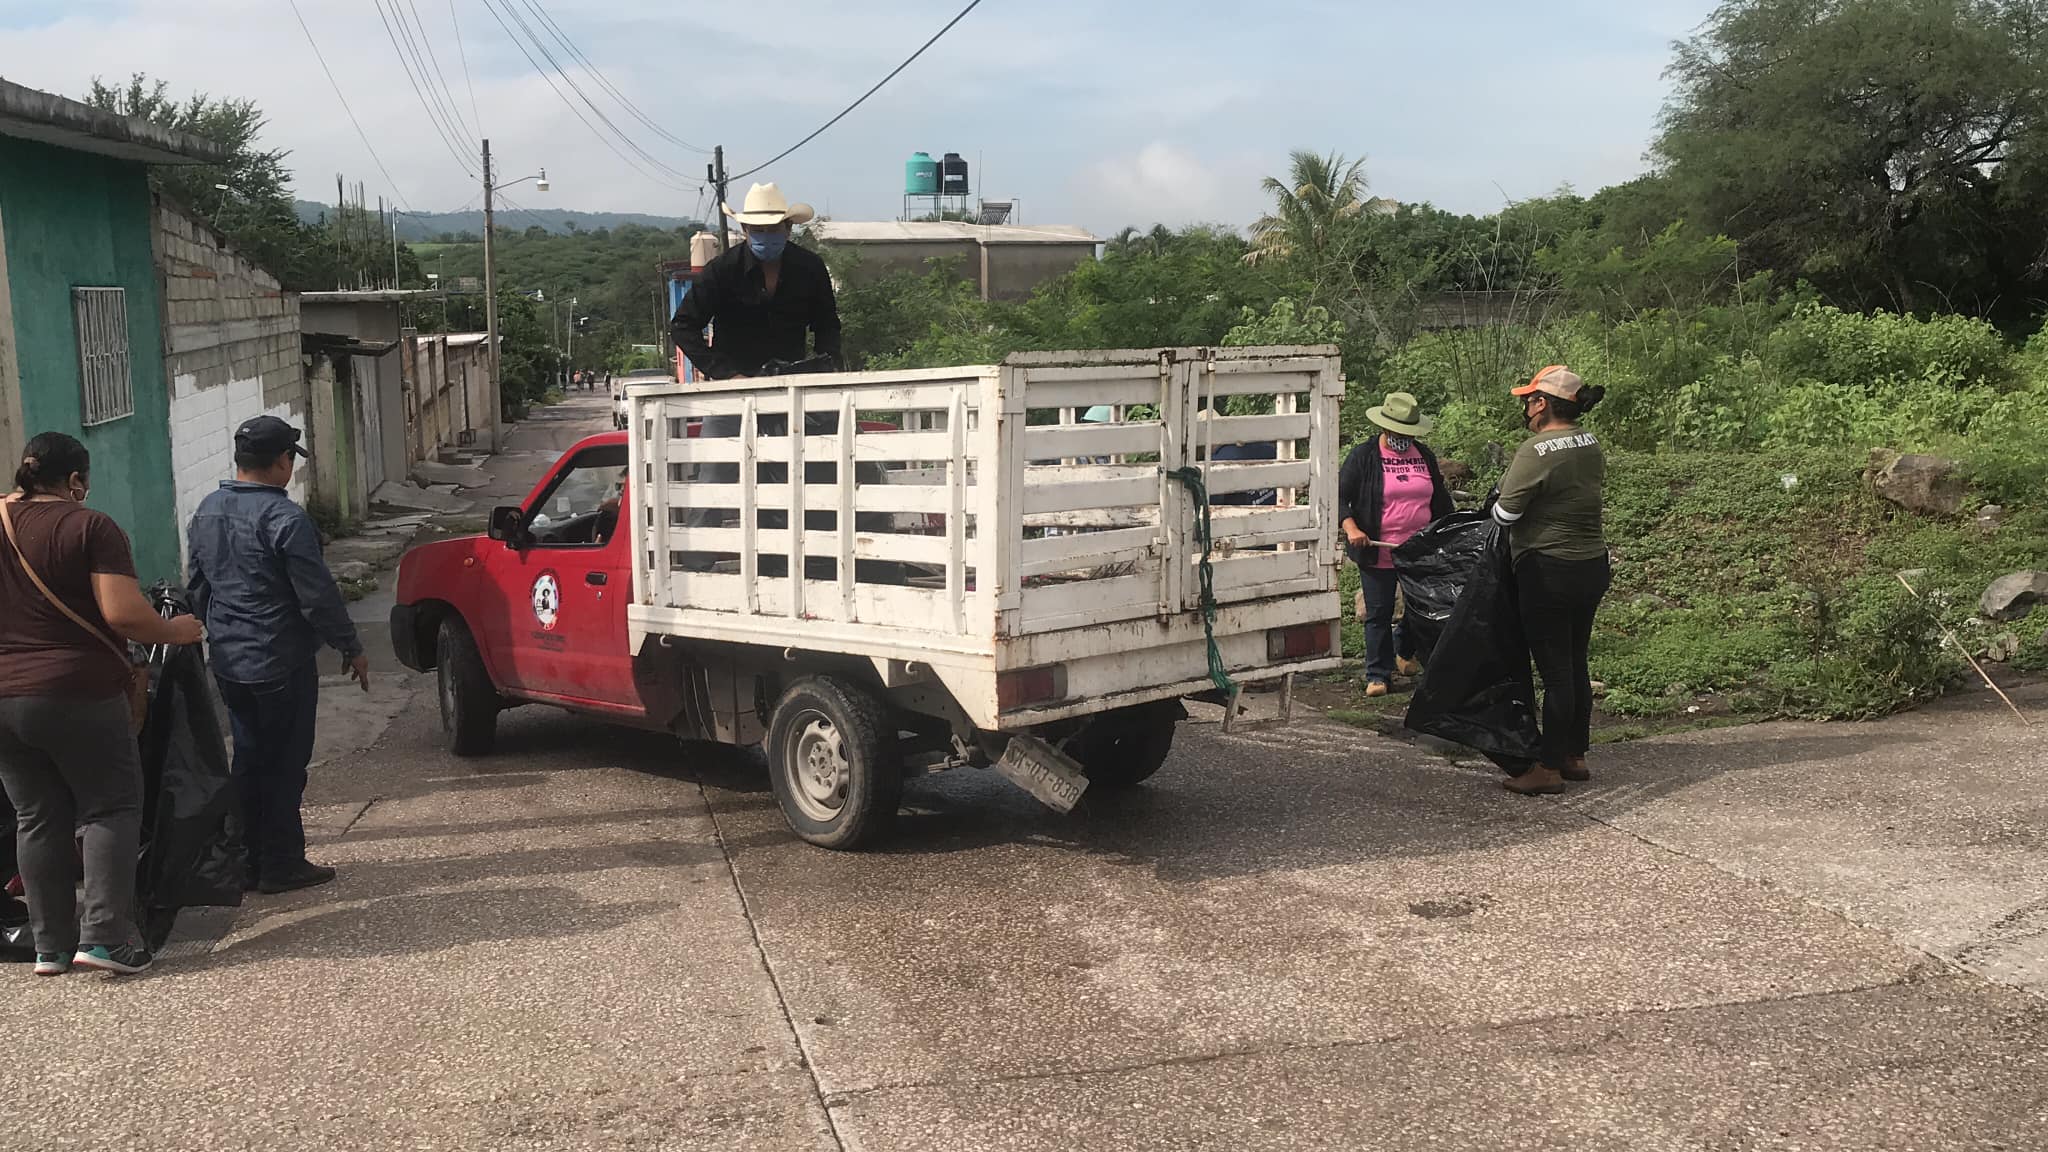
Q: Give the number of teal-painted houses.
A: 1